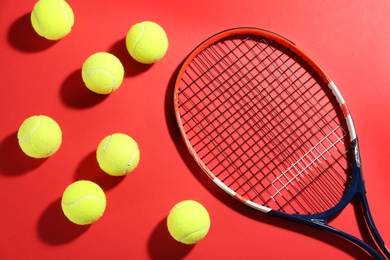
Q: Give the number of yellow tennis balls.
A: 7